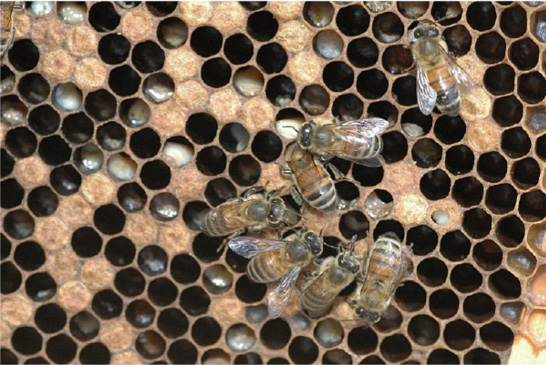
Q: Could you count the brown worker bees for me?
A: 7